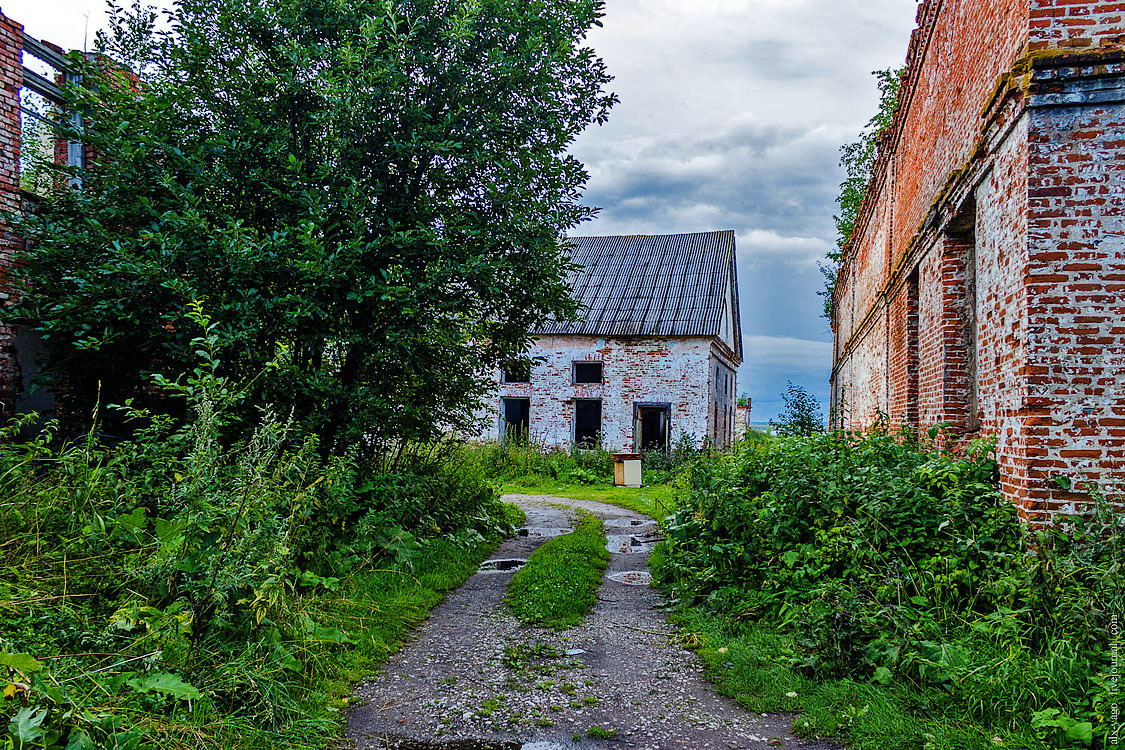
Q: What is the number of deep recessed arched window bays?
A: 2